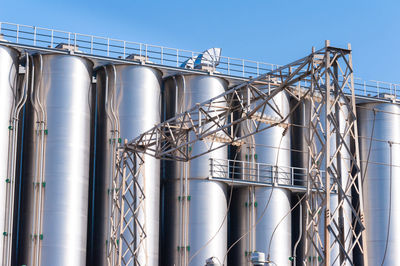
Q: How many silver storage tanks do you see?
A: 7